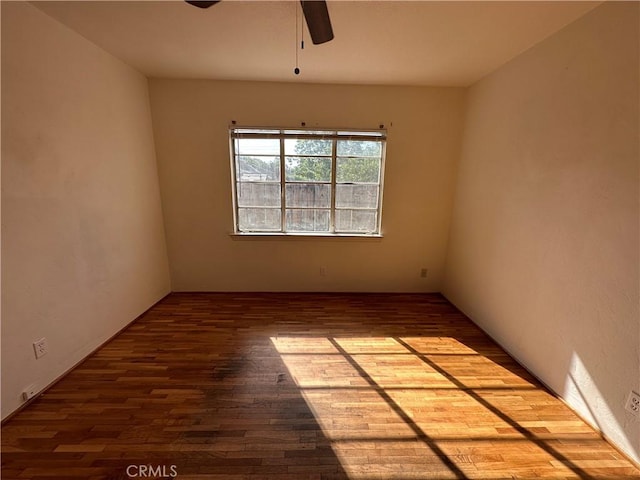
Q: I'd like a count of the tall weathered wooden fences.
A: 1